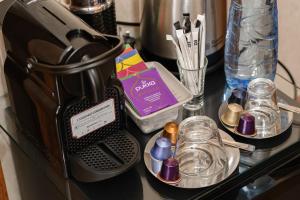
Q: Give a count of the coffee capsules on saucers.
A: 6